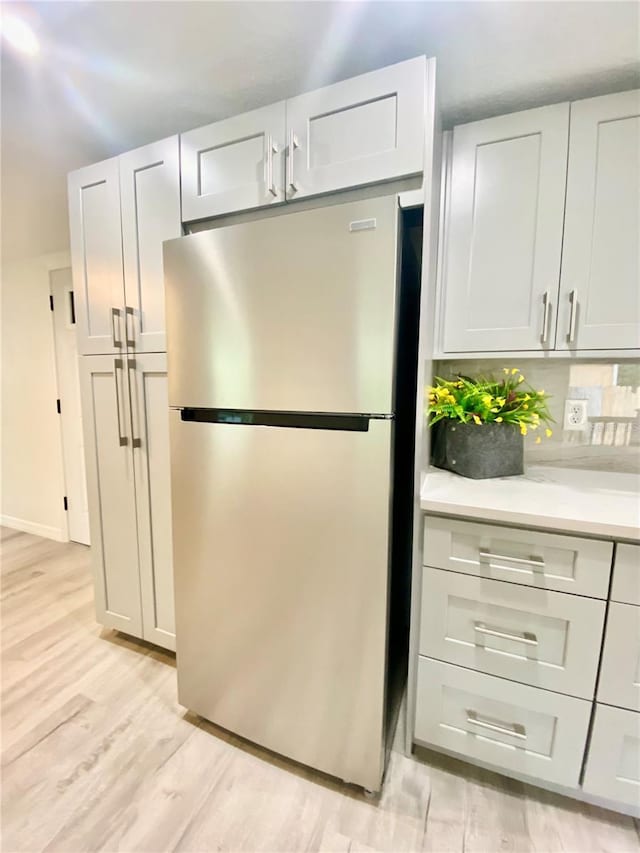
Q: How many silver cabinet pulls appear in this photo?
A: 11